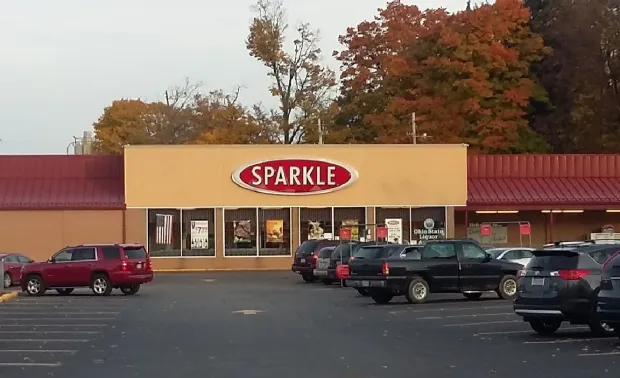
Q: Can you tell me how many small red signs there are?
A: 4